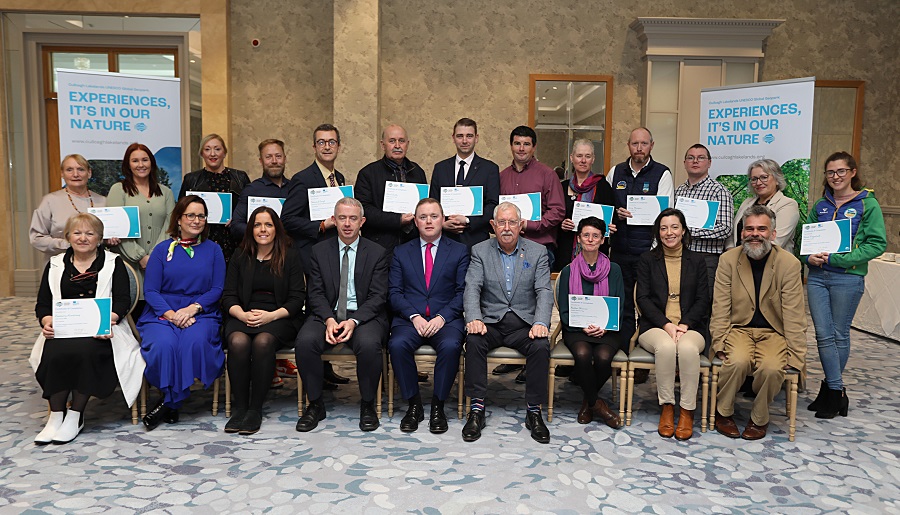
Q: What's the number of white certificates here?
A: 13